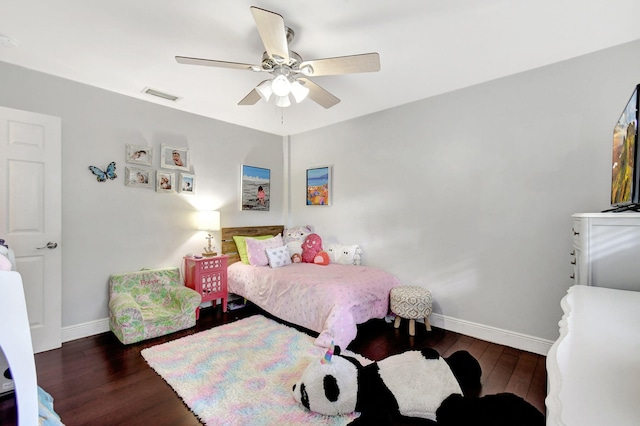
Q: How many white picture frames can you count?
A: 5